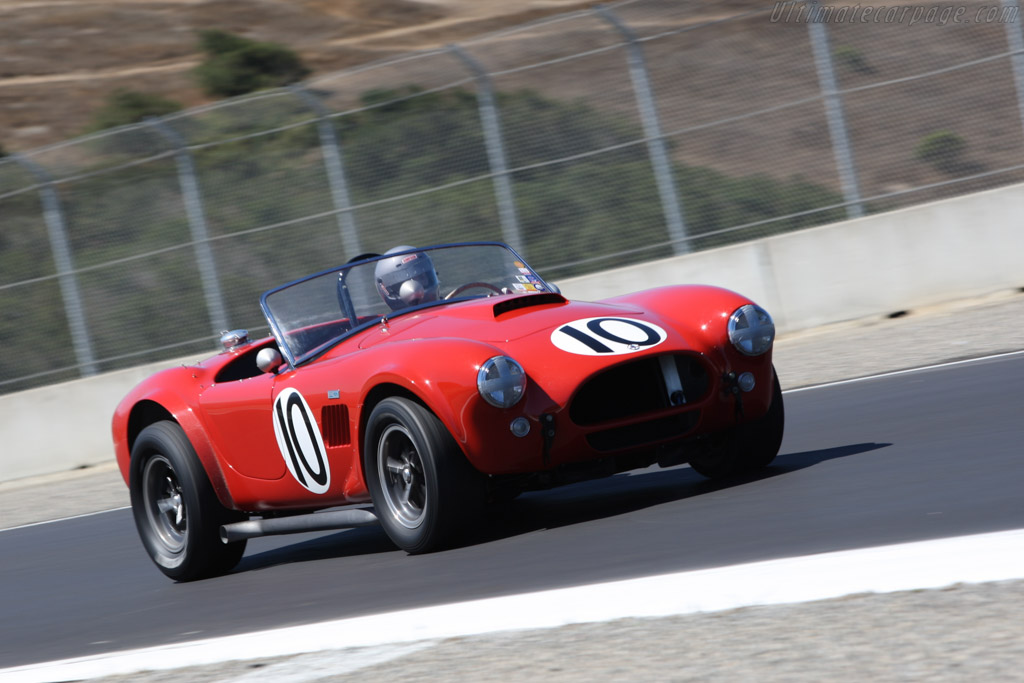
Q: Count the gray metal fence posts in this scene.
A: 7